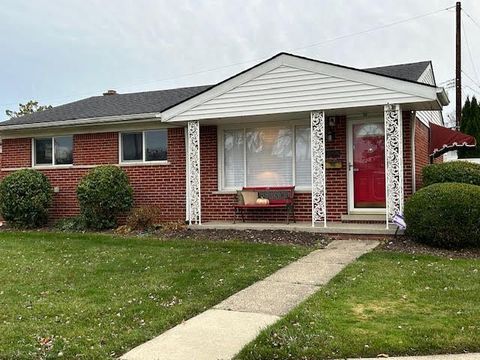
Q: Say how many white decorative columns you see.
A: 3